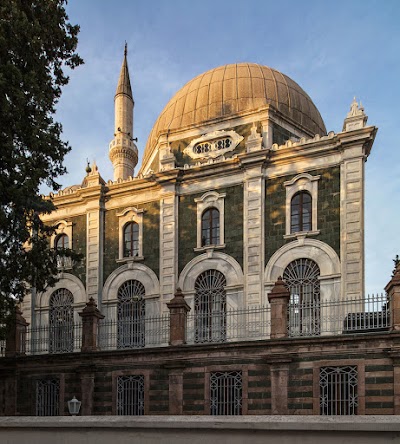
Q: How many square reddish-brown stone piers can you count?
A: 5